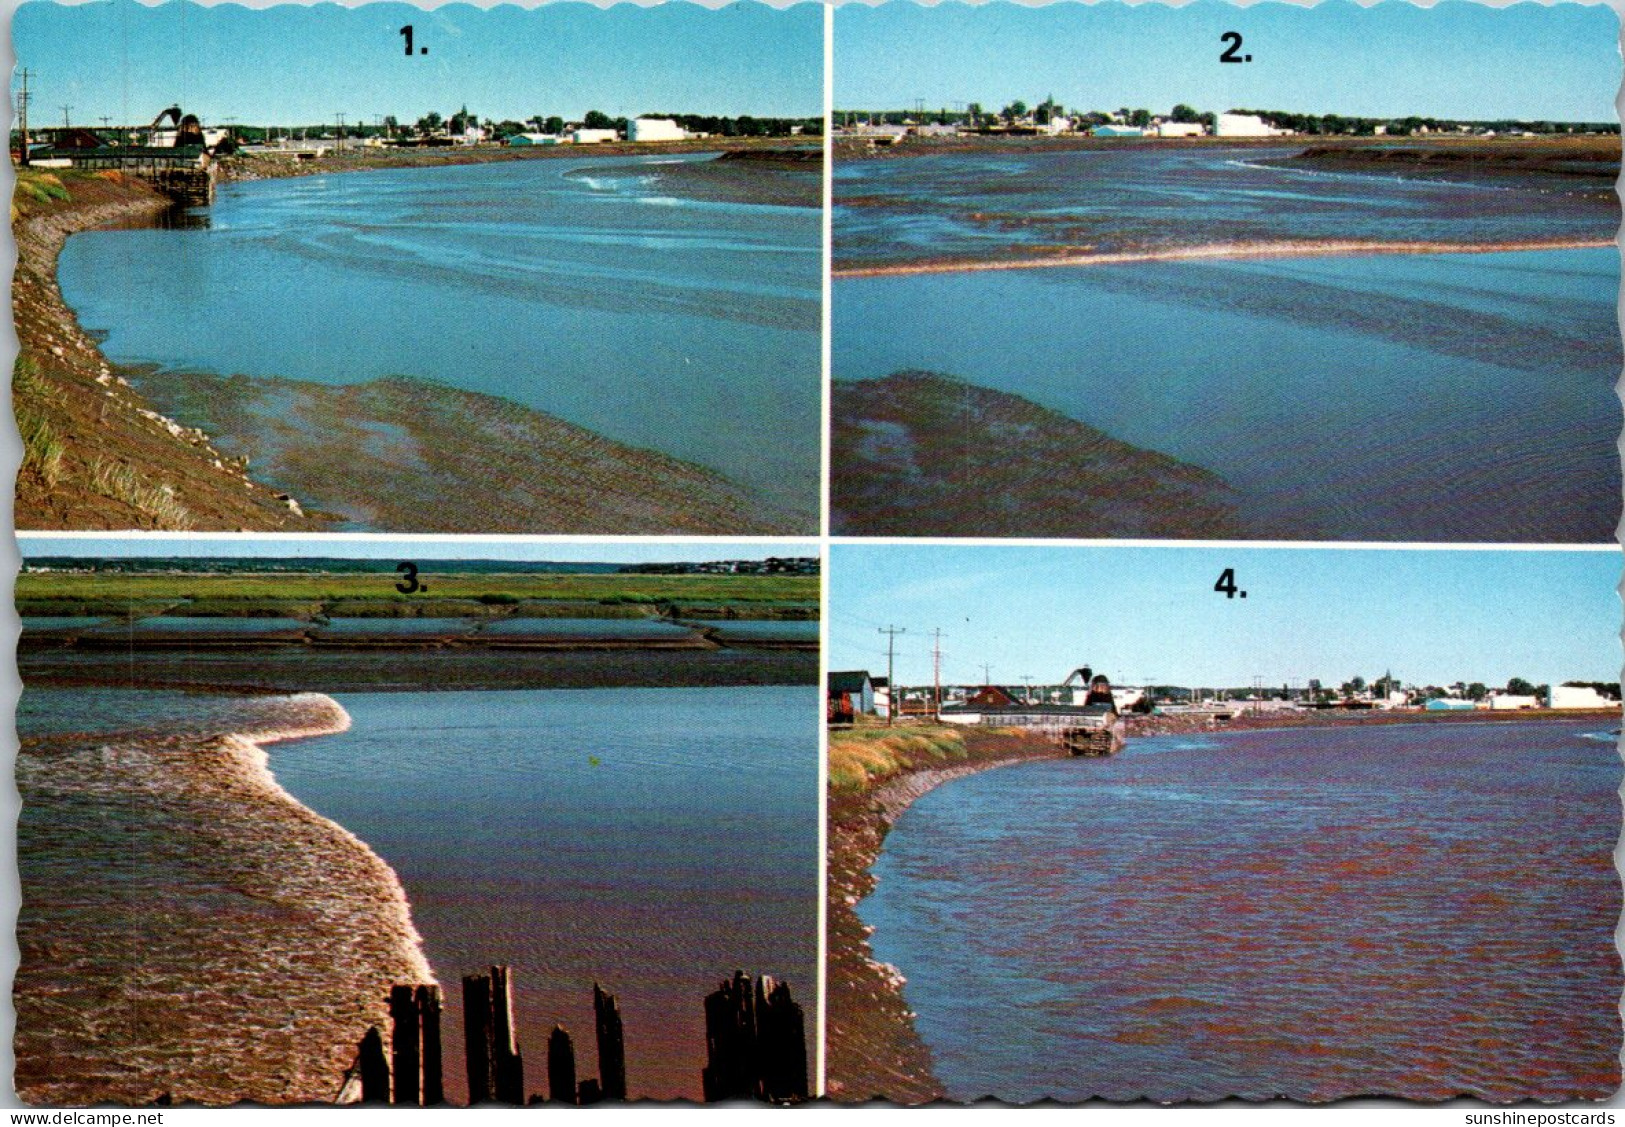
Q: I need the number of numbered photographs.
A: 4